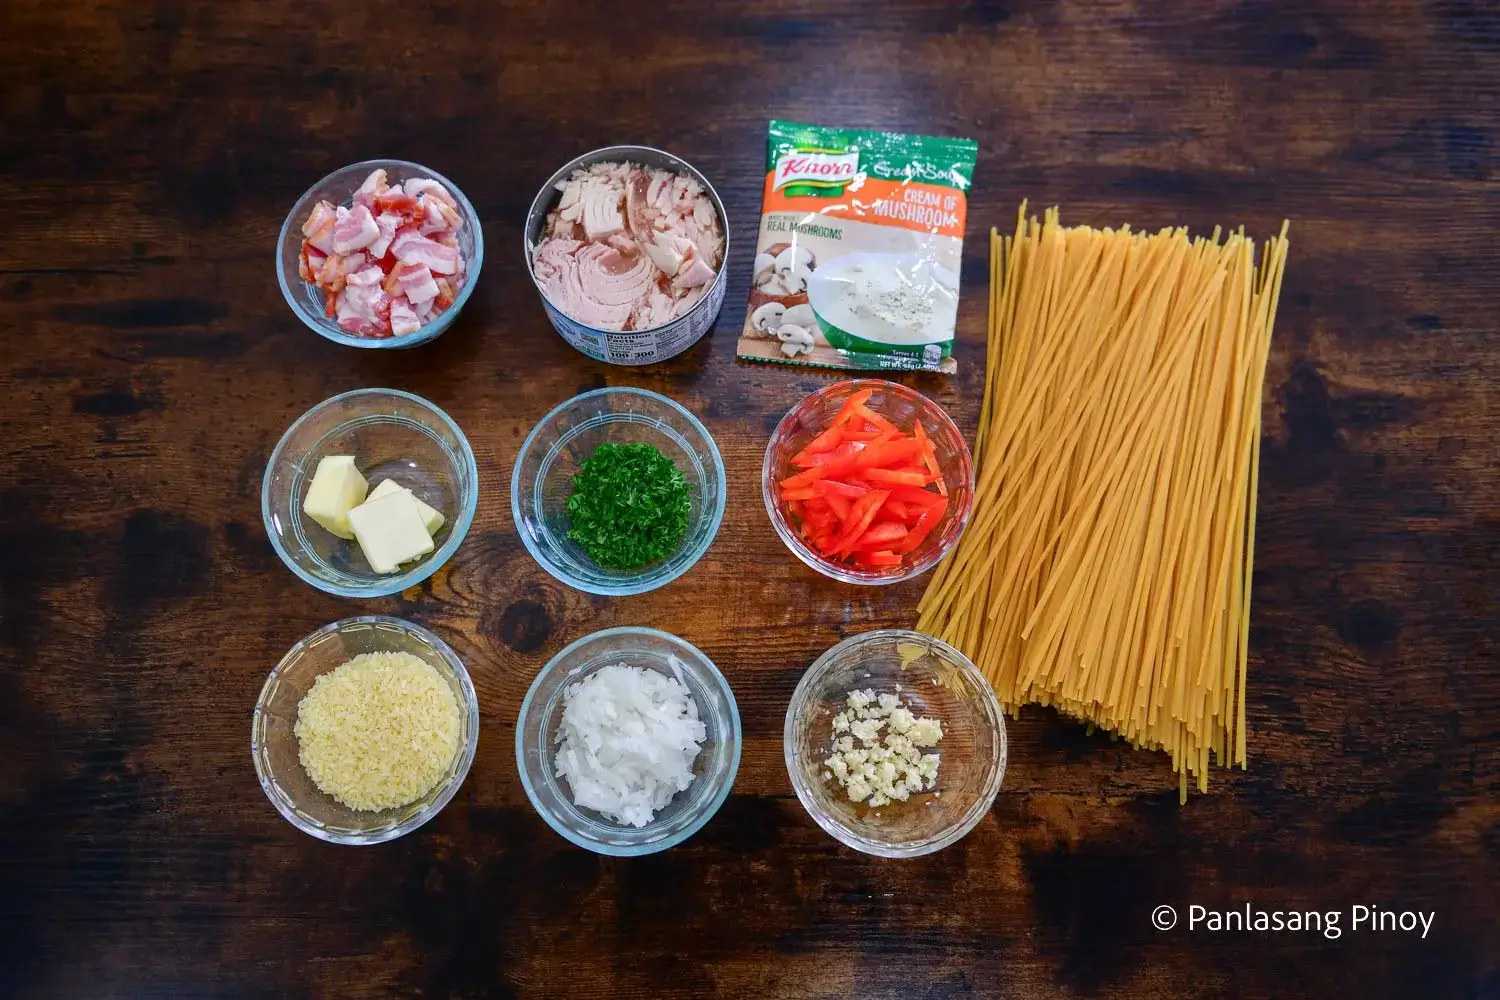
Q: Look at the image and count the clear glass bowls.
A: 7